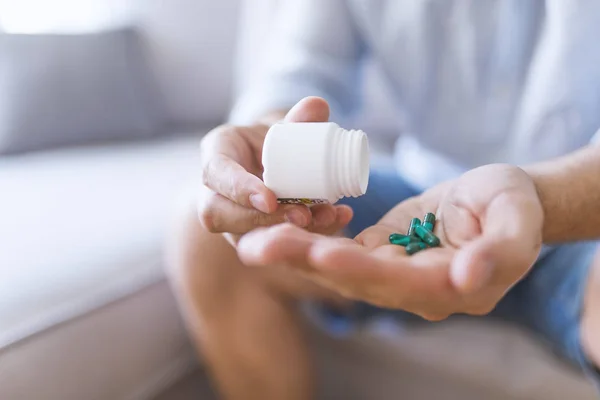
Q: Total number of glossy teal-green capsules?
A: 5